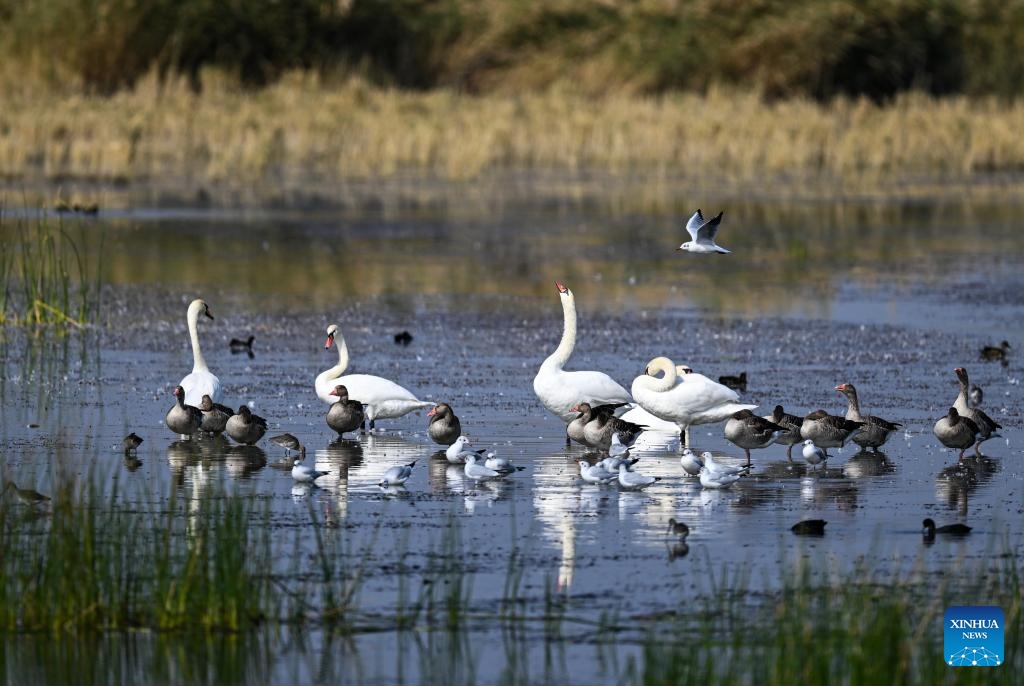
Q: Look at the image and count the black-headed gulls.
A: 14